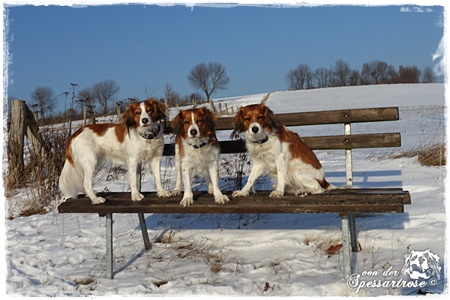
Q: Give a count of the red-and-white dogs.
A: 3